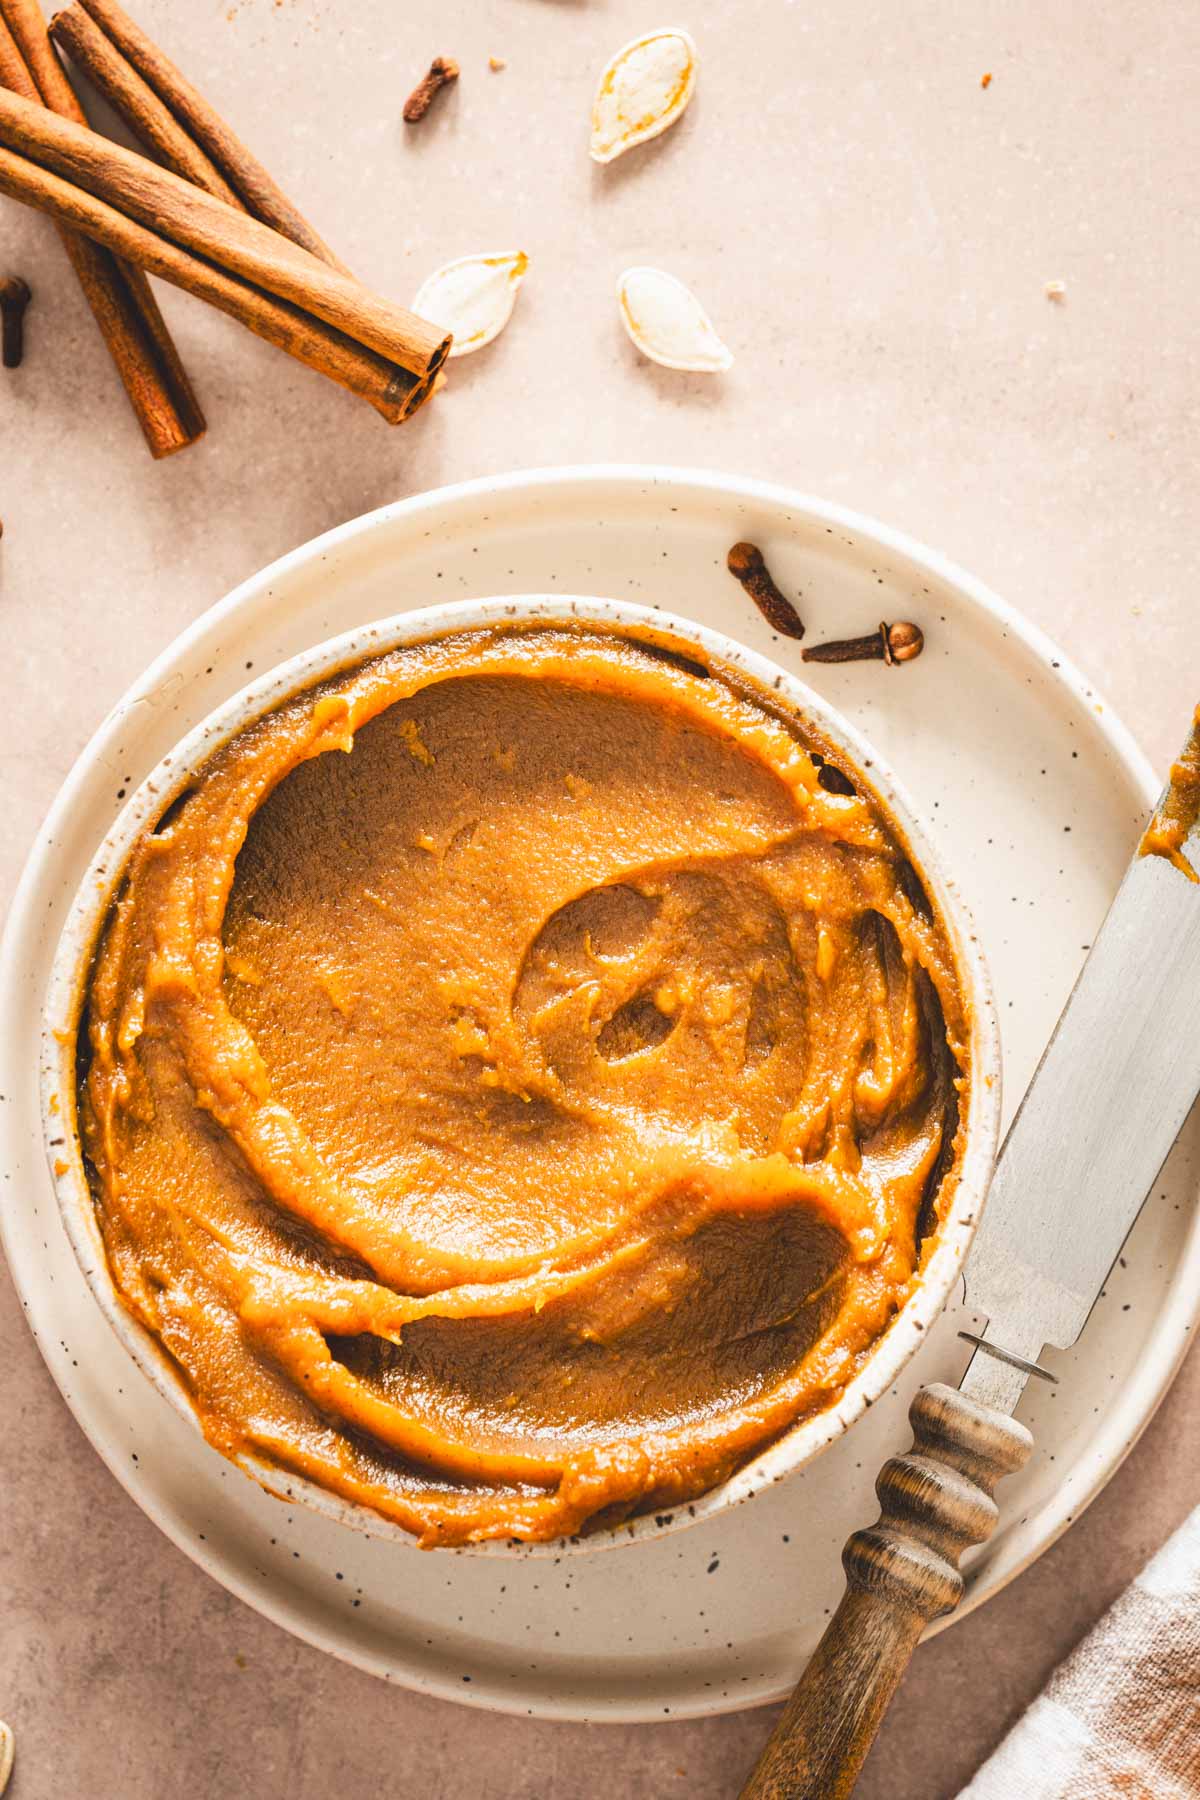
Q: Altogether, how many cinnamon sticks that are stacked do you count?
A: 3